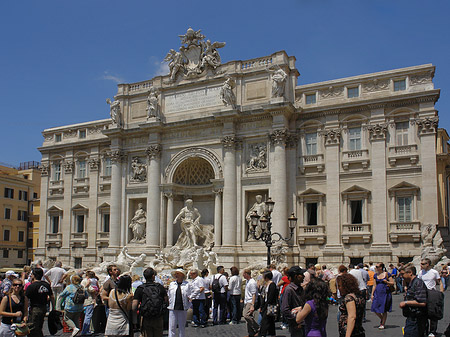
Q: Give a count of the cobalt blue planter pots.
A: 0